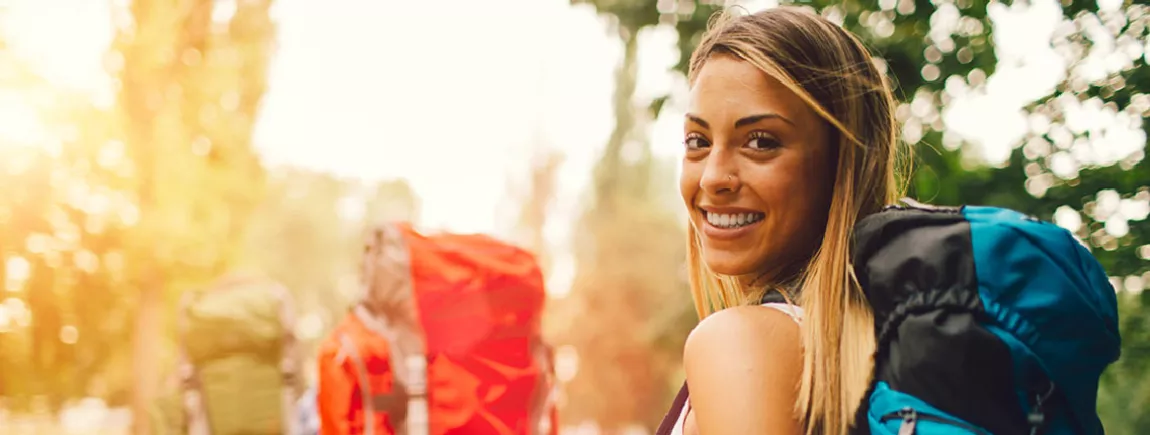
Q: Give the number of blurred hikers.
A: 2